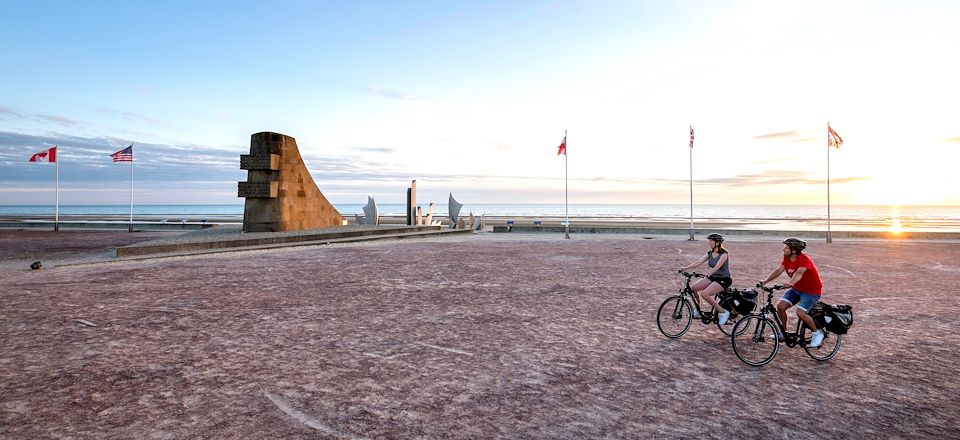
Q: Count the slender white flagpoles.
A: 5